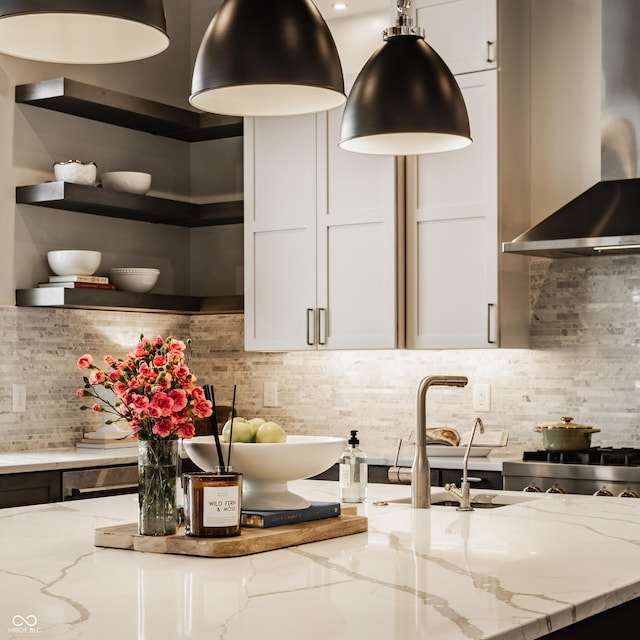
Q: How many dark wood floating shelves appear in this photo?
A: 3